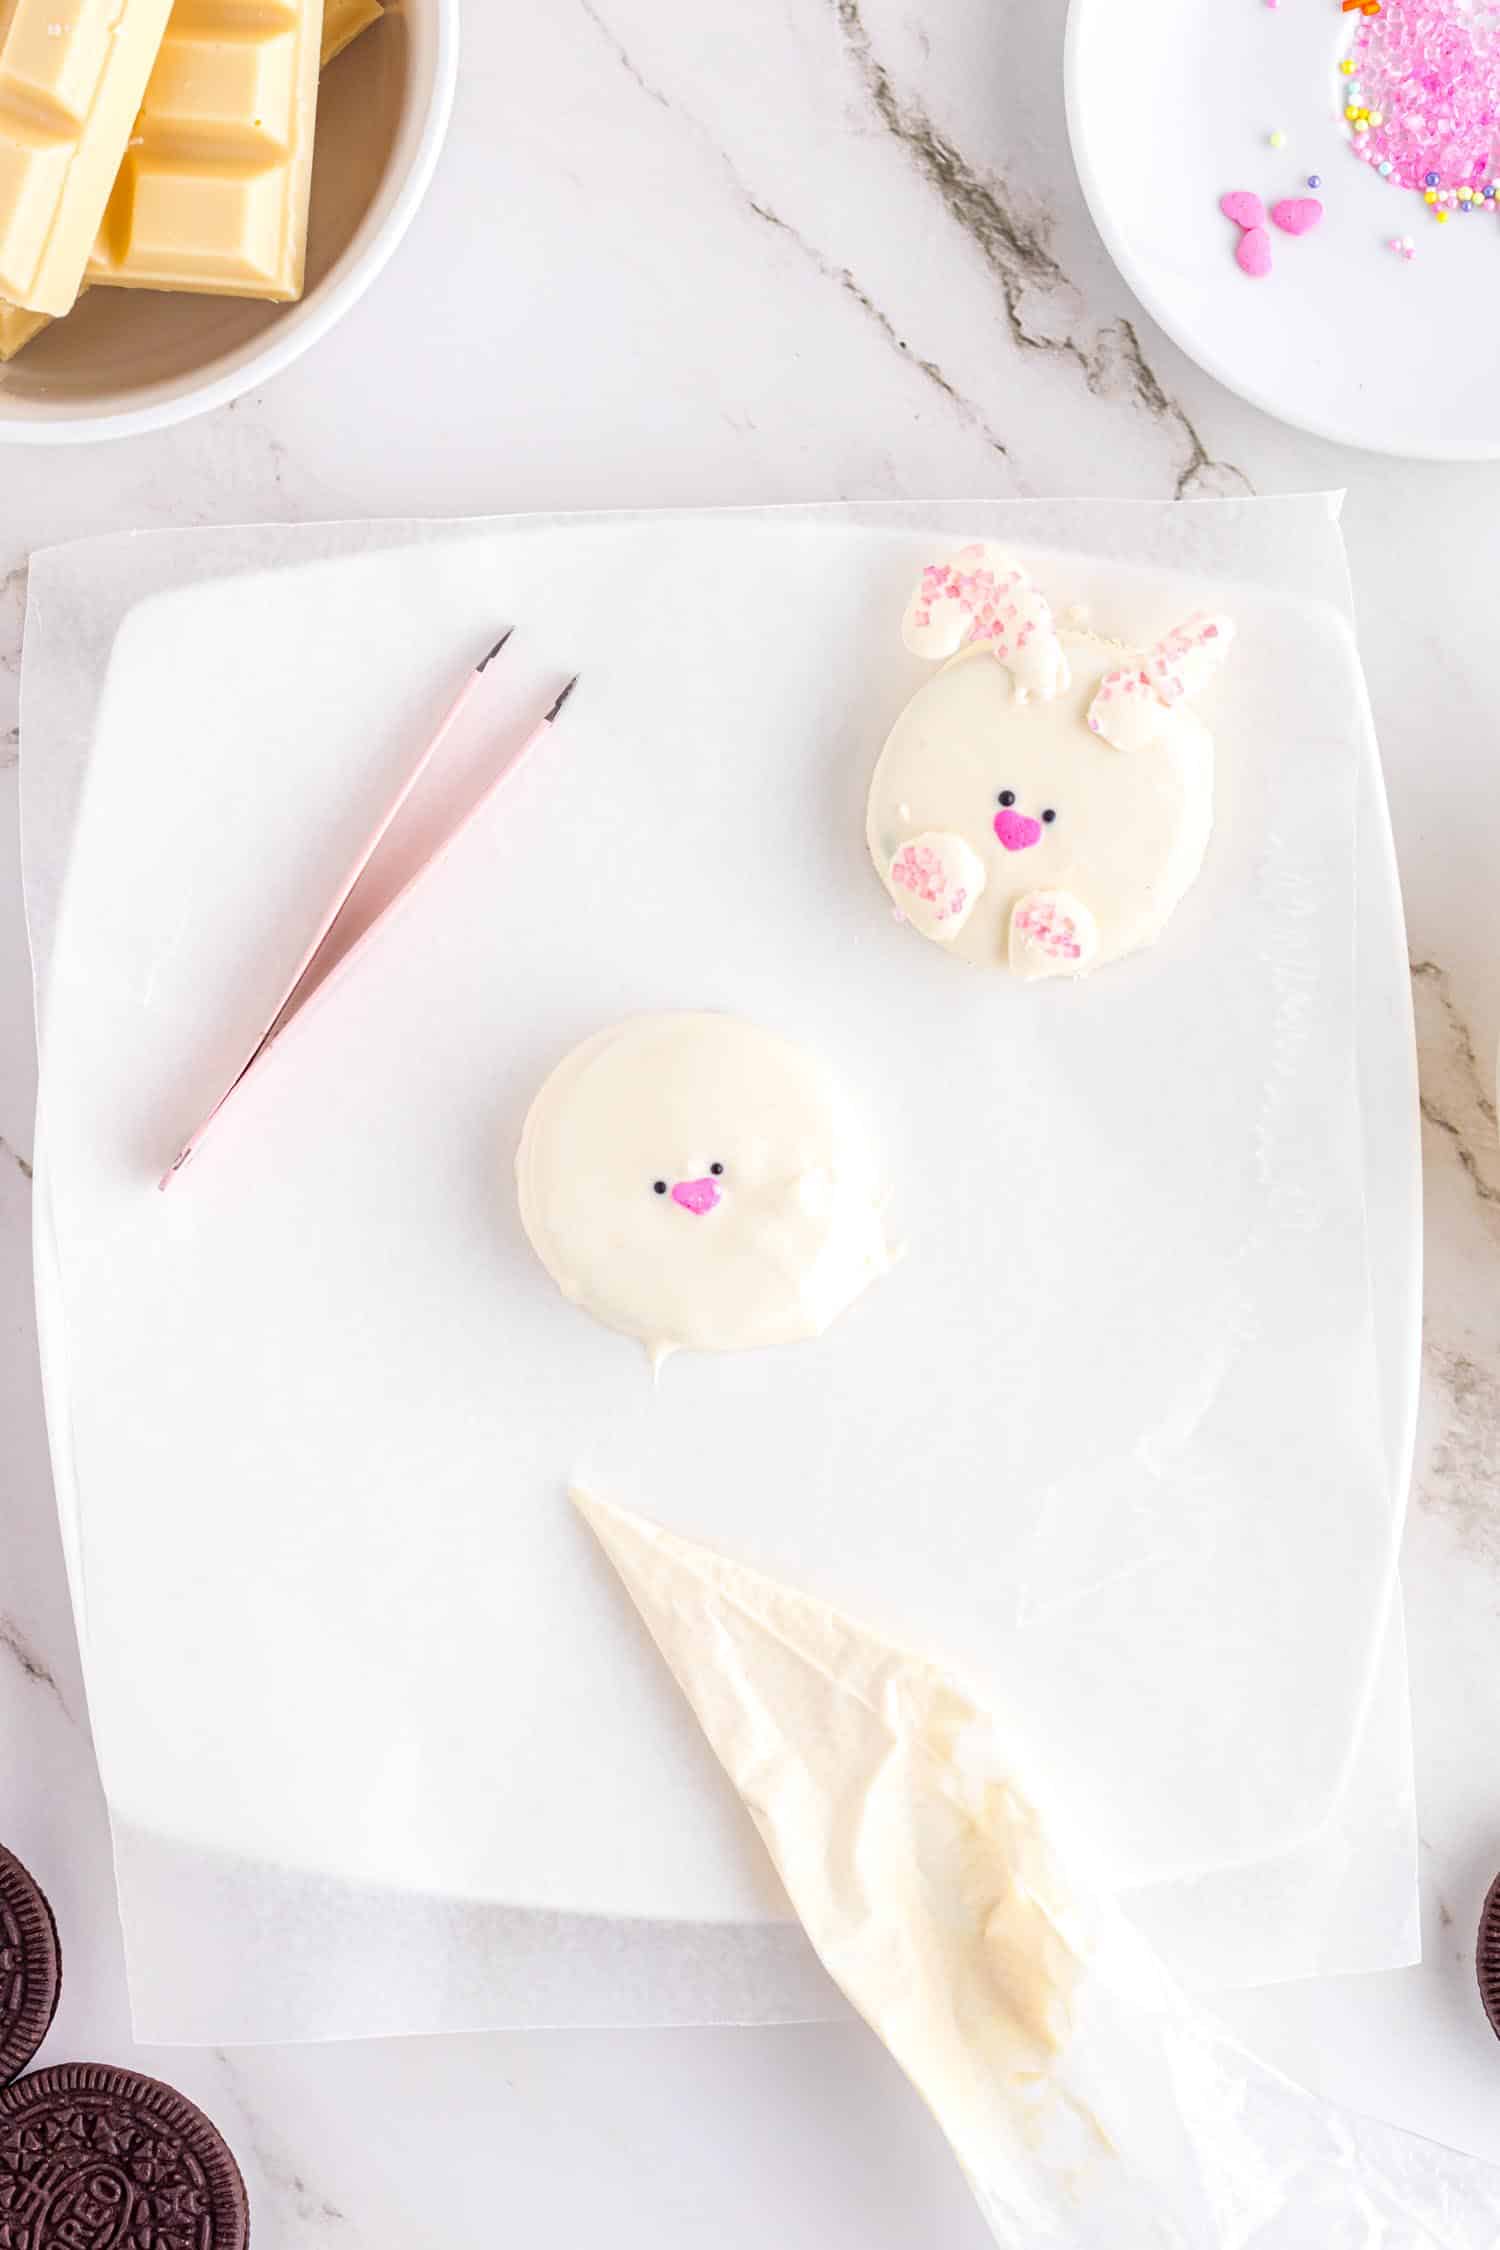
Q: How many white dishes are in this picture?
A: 3